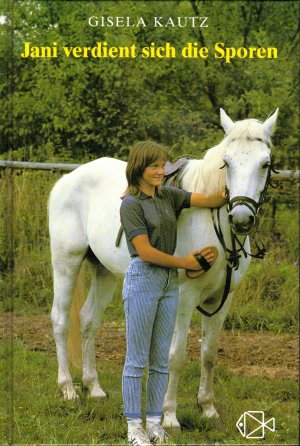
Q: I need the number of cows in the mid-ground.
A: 0